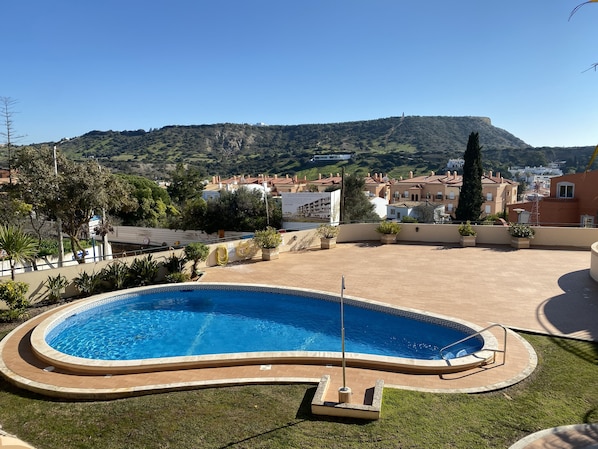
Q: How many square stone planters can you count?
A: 5